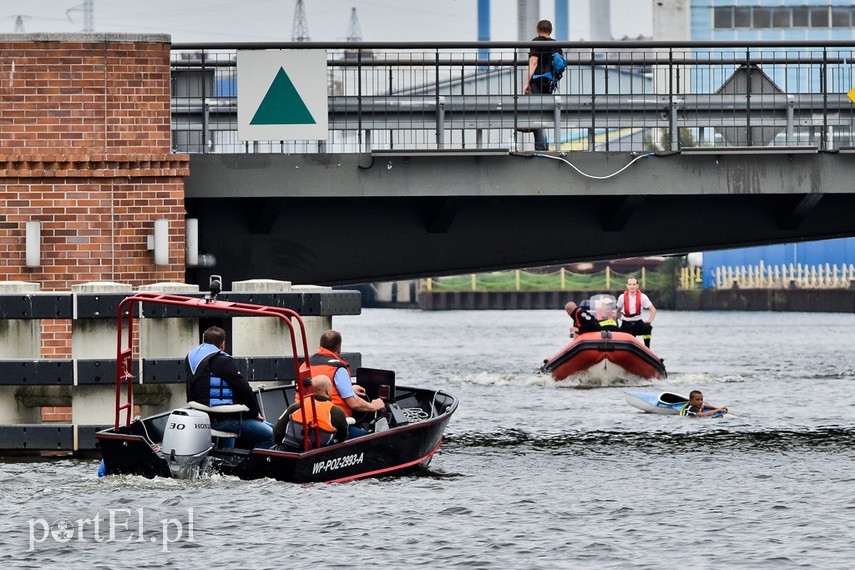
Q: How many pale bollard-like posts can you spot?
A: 5